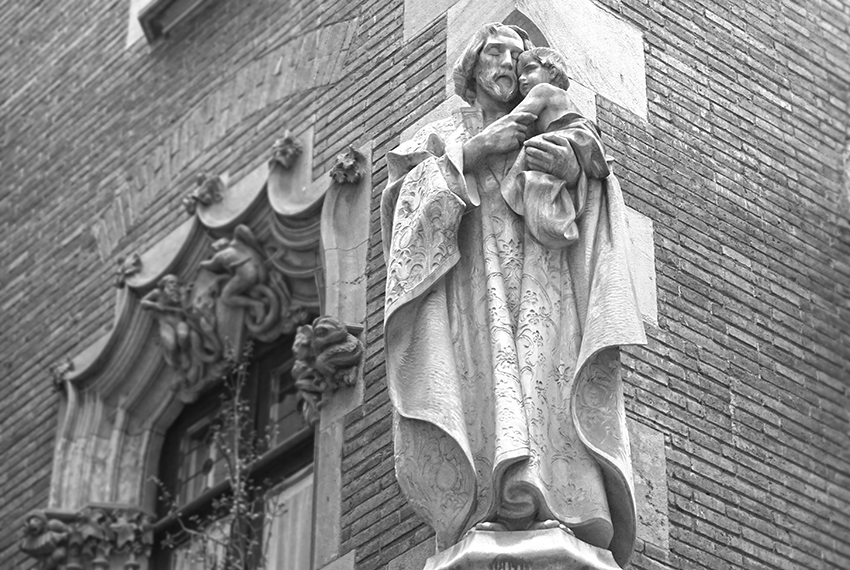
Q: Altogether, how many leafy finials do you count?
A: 5